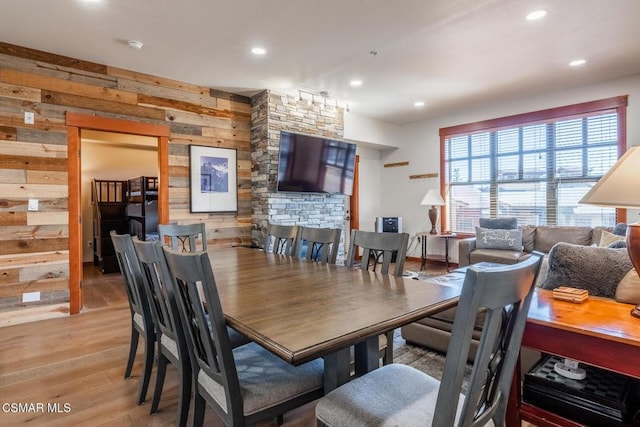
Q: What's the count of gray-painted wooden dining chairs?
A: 8